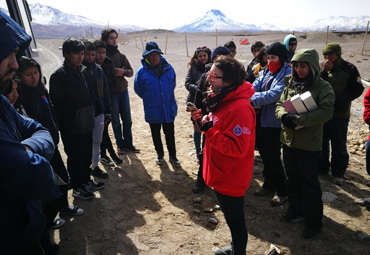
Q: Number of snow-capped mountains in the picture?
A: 3